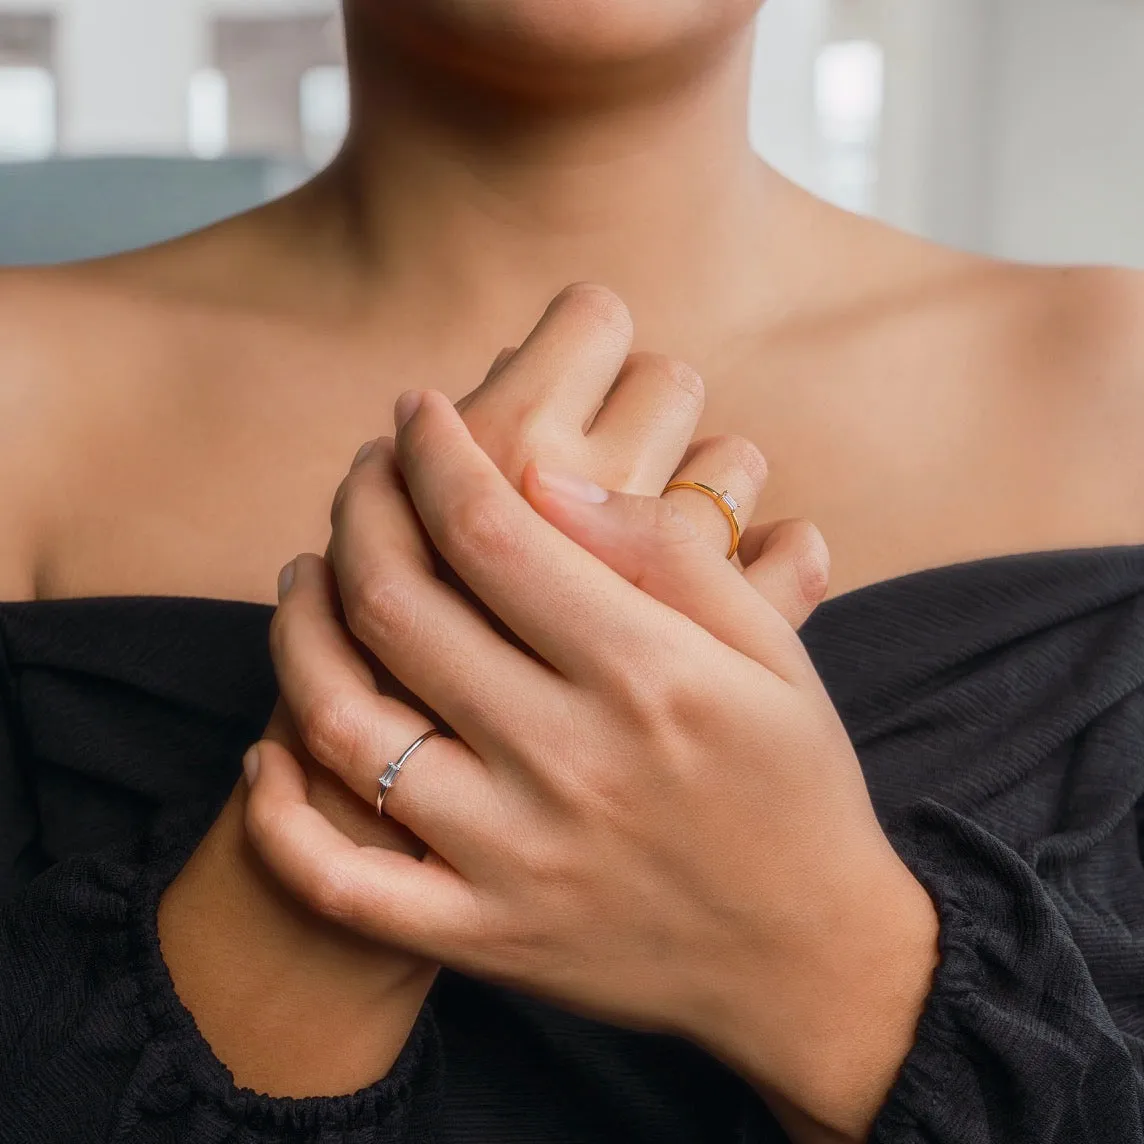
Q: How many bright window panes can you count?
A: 4